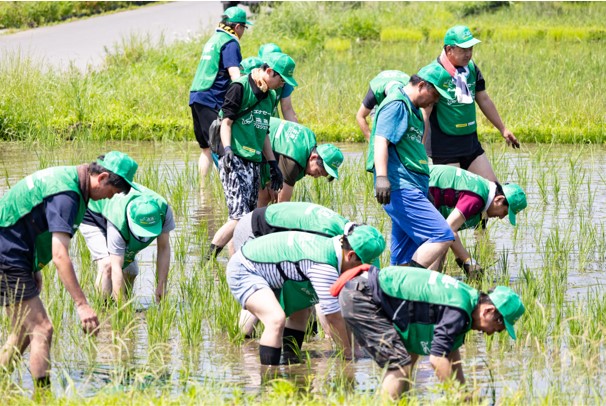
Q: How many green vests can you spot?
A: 13